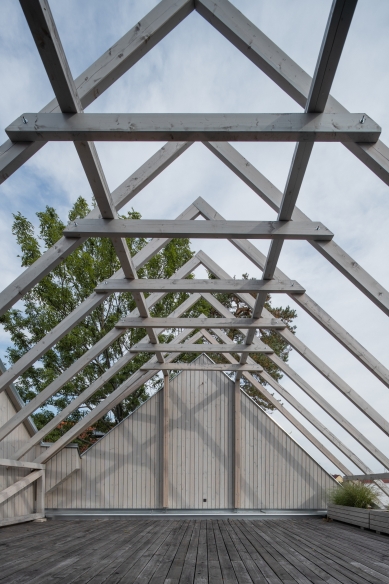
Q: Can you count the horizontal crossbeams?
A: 6